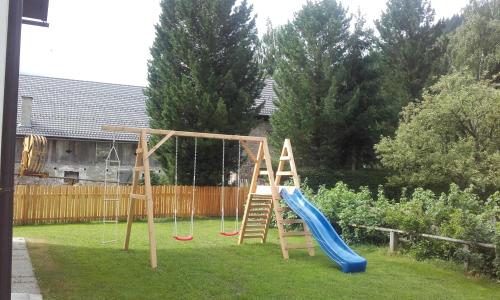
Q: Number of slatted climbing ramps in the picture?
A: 1